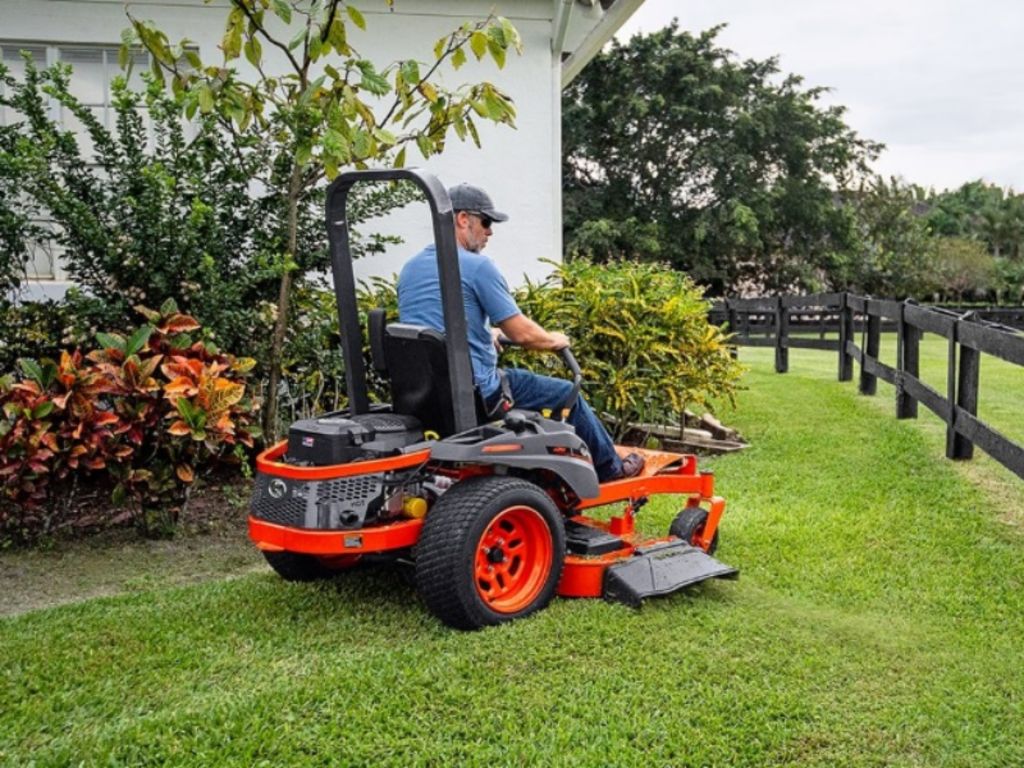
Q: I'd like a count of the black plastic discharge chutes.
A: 1